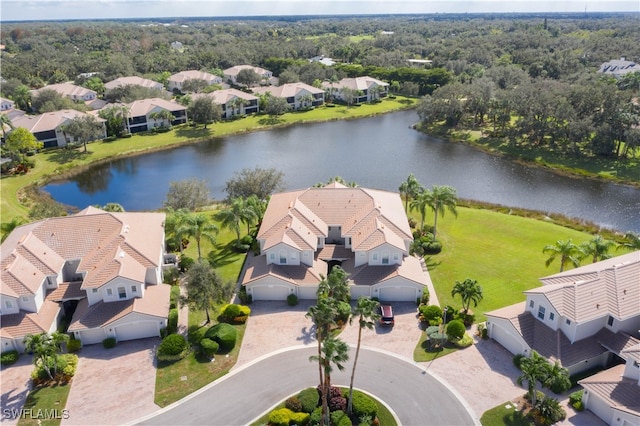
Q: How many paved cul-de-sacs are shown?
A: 1